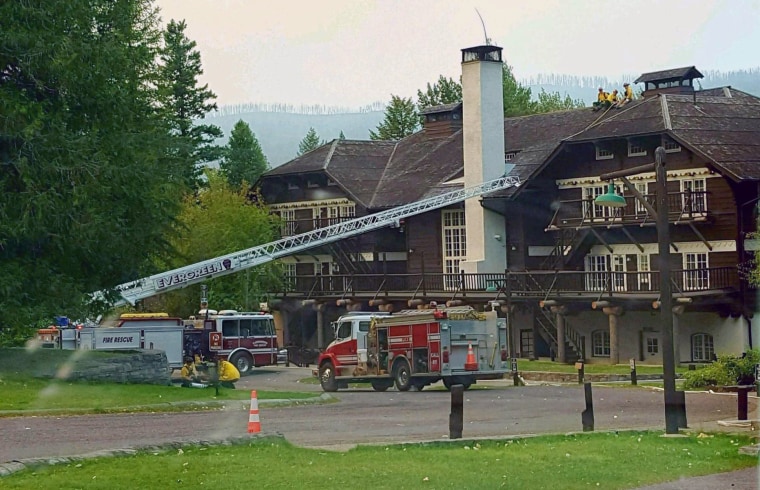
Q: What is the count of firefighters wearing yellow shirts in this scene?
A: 5